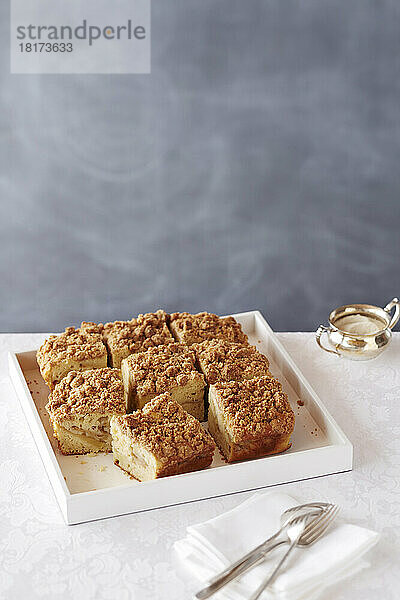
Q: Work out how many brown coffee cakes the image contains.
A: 8